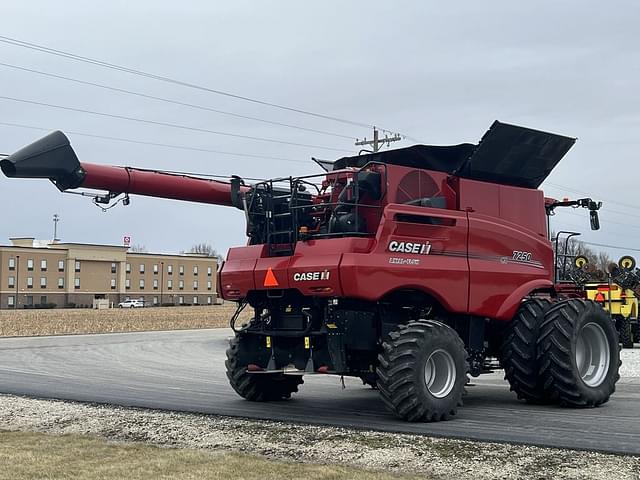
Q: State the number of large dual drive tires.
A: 2